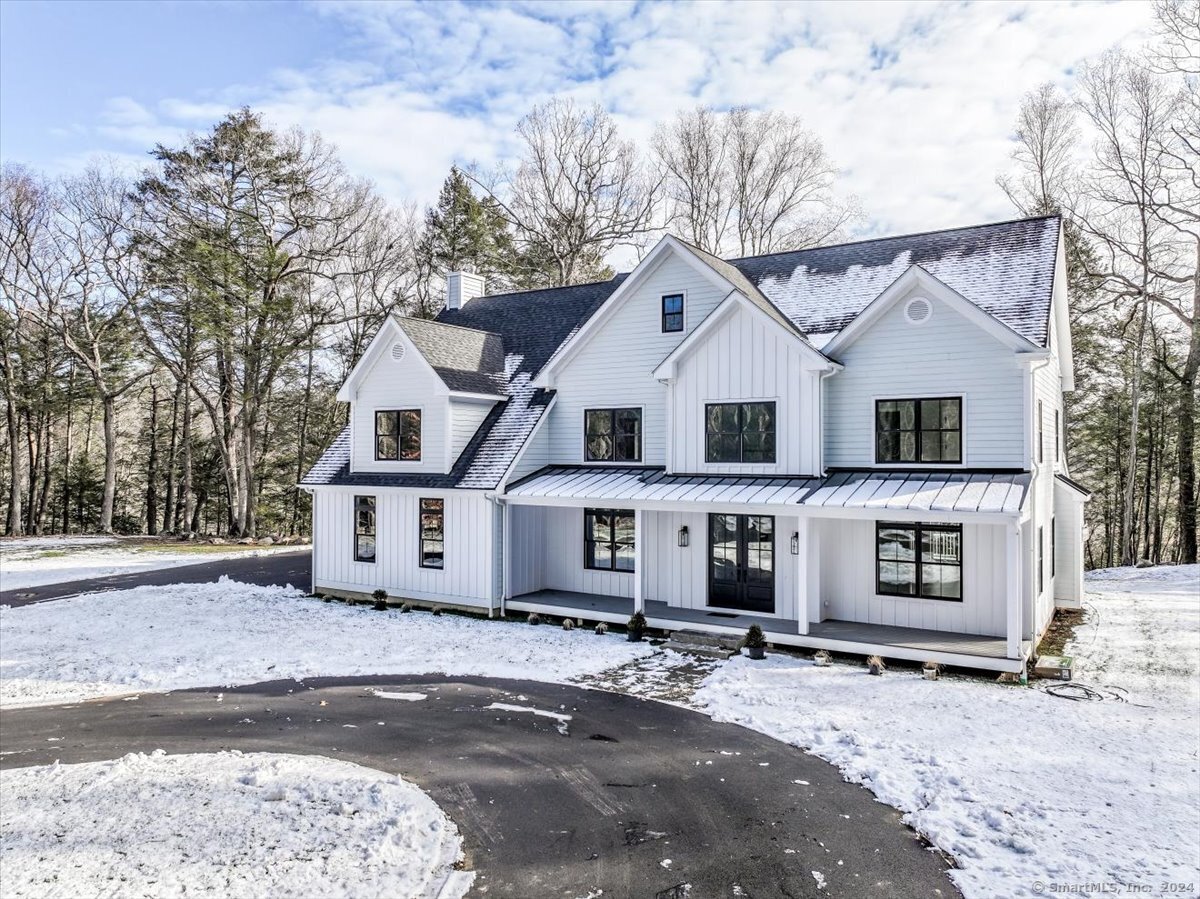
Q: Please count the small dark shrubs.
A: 3